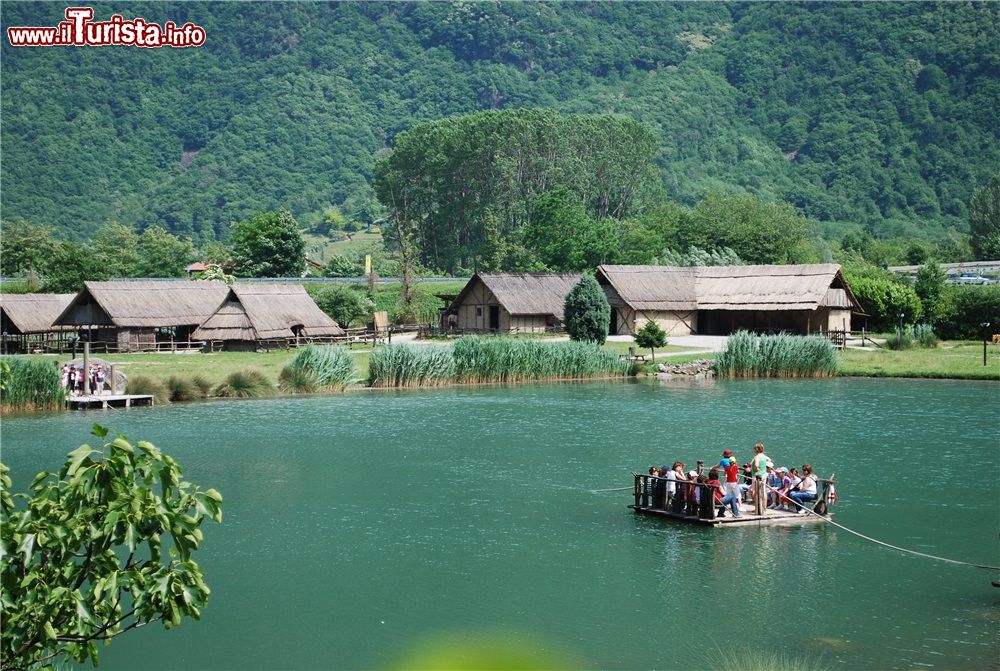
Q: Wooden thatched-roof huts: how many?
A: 5